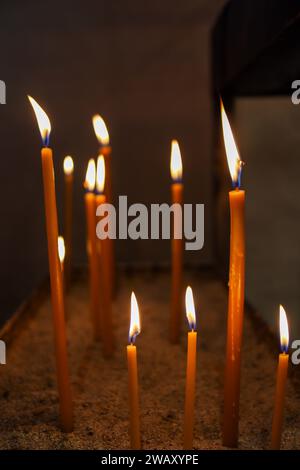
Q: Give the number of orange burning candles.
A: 11